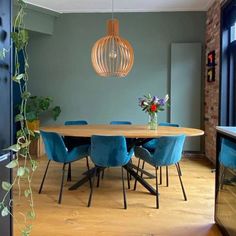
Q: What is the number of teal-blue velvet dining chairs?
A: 6